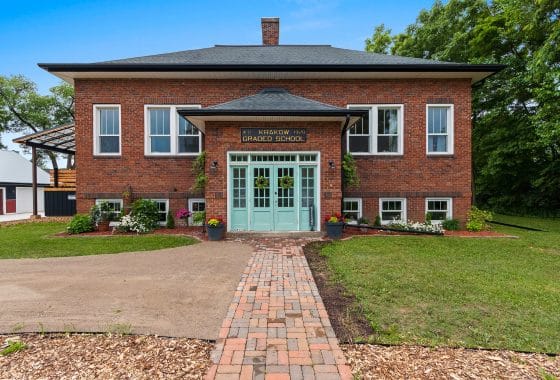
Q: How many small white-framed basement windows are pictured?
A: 6